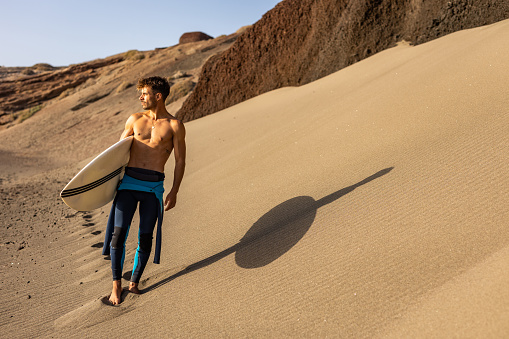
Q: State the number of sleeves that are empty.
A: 2